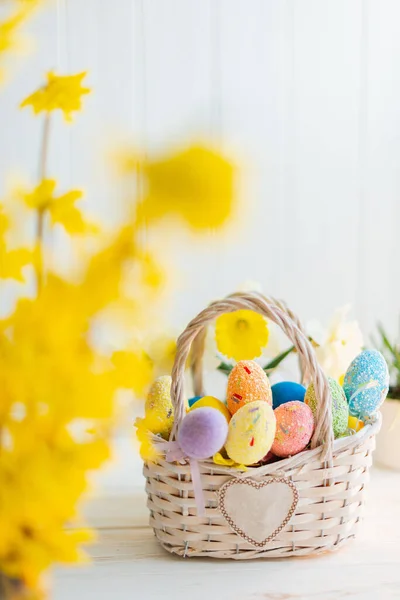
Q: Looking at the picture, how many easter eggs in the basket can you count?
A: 10